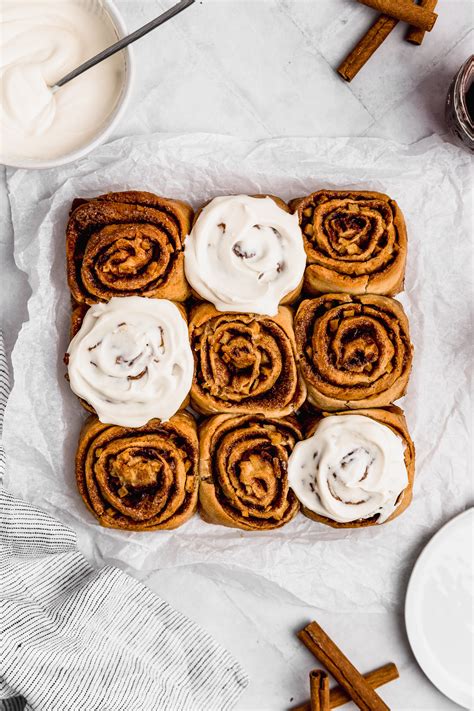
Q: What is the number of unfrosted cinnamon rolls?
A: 6